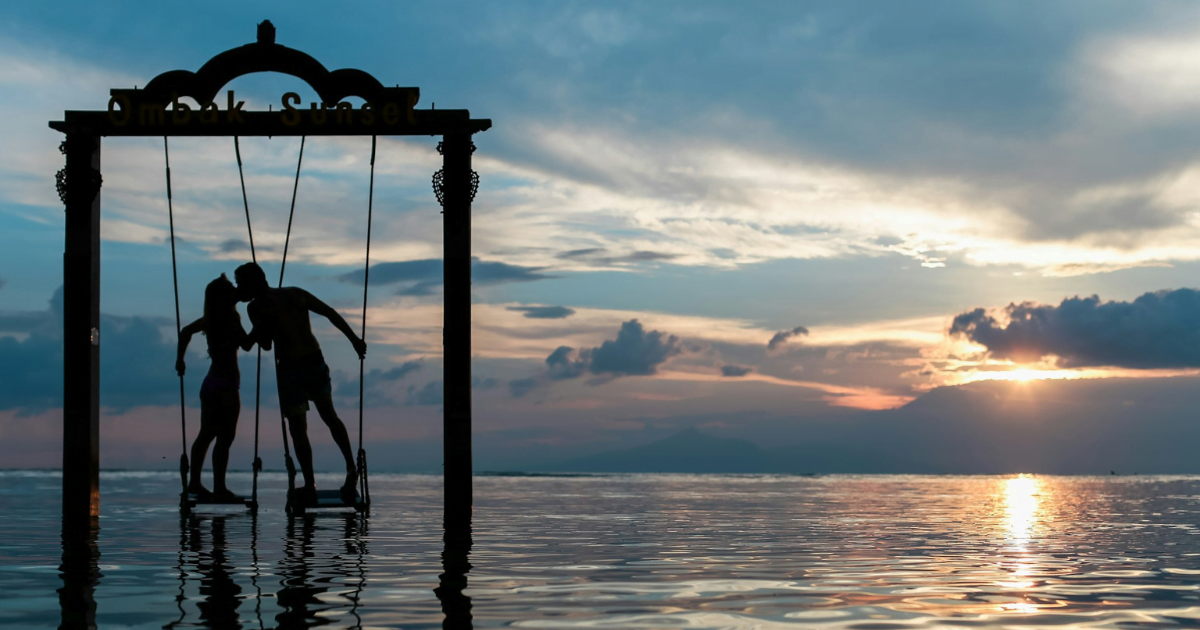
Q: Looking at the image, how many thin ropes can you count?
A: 4